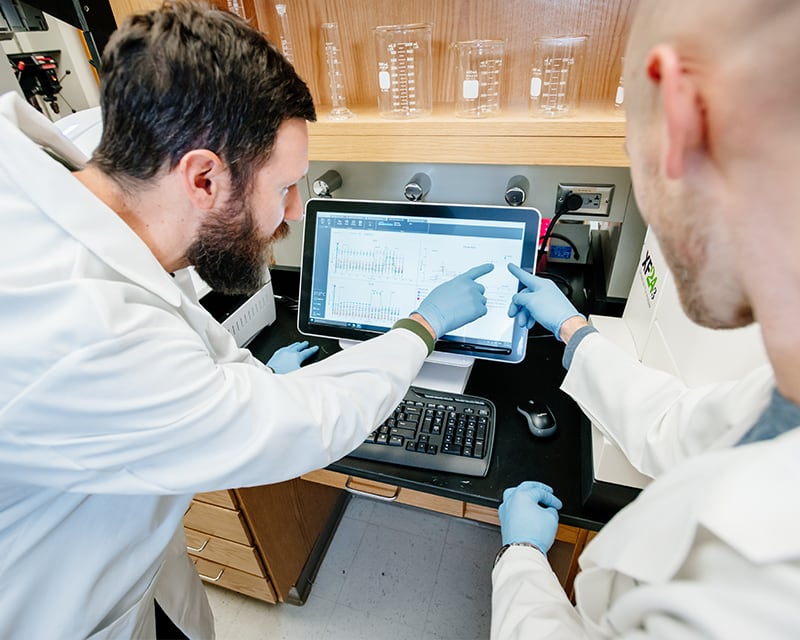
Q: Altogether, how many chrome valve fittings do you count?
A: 3